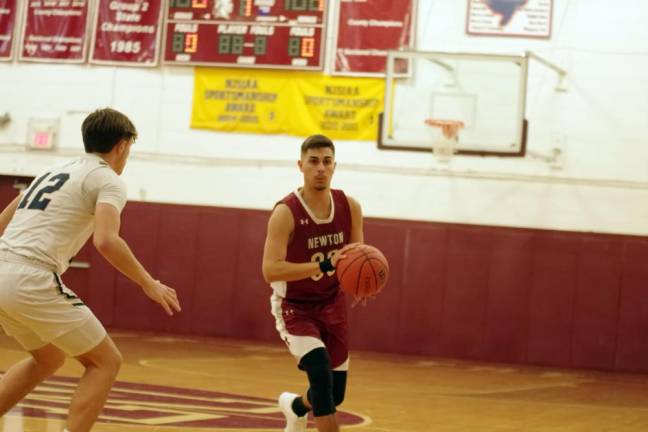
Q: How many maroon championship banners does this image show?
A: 4